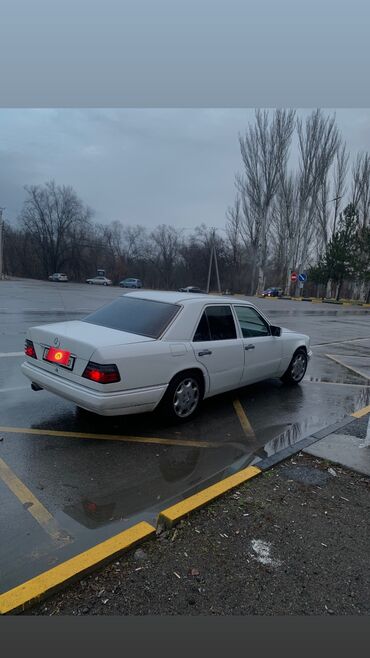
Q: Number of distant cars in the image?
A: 5